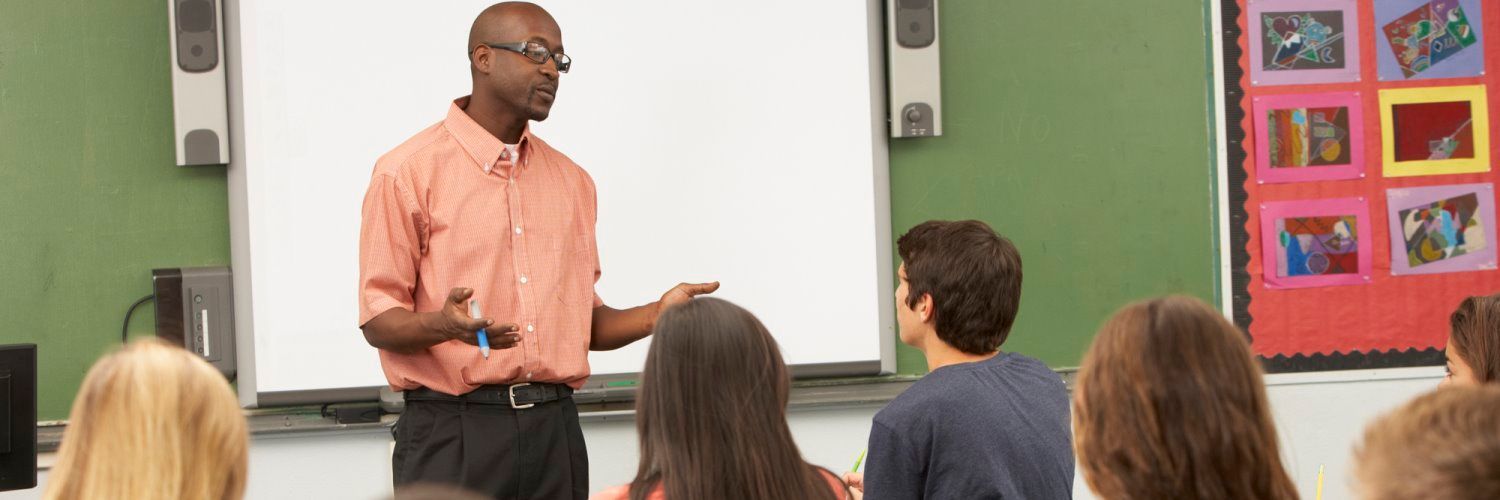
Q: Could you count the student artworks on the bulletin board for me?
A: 6